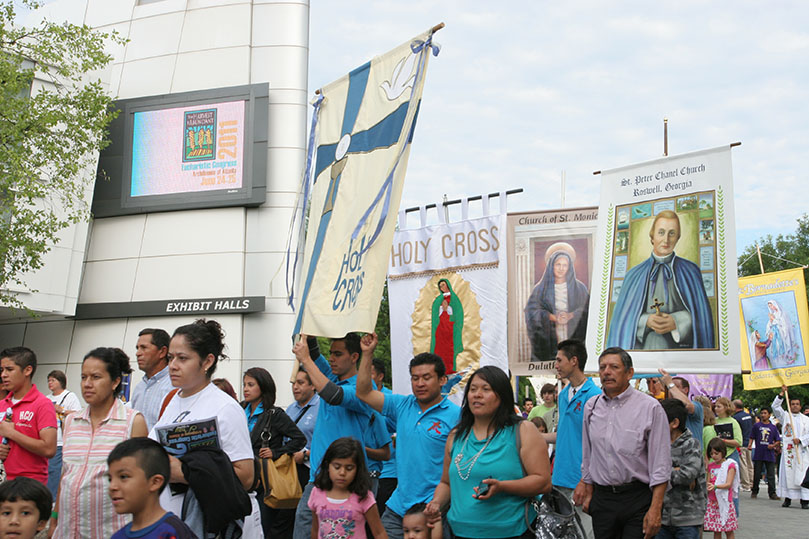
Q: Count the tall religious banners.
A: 5